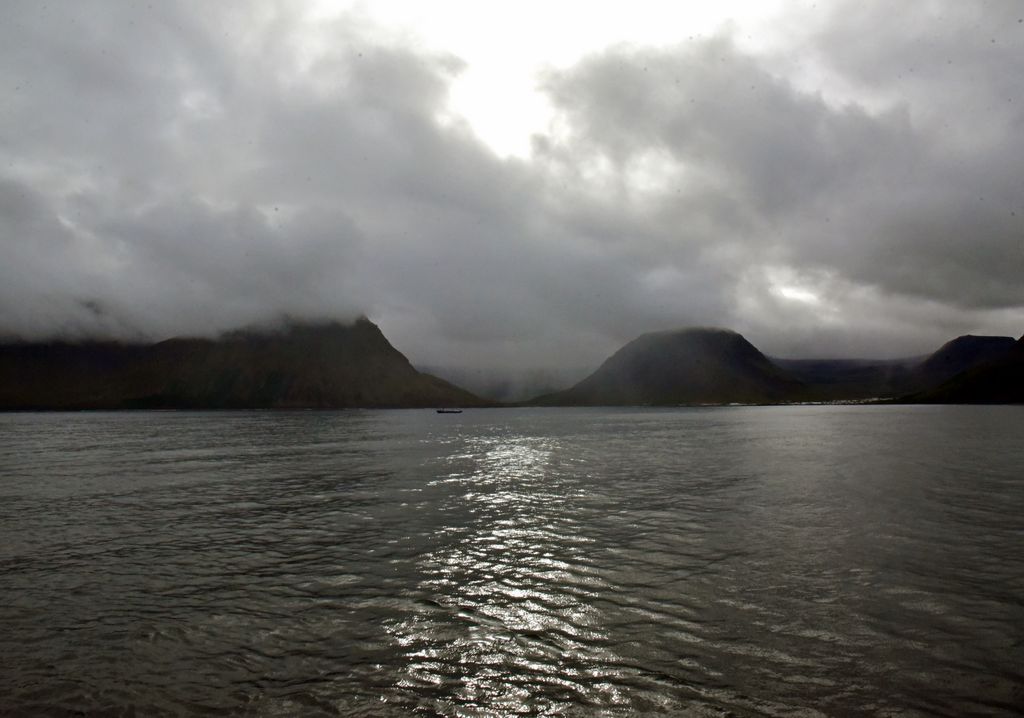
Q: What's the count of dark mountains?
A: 3